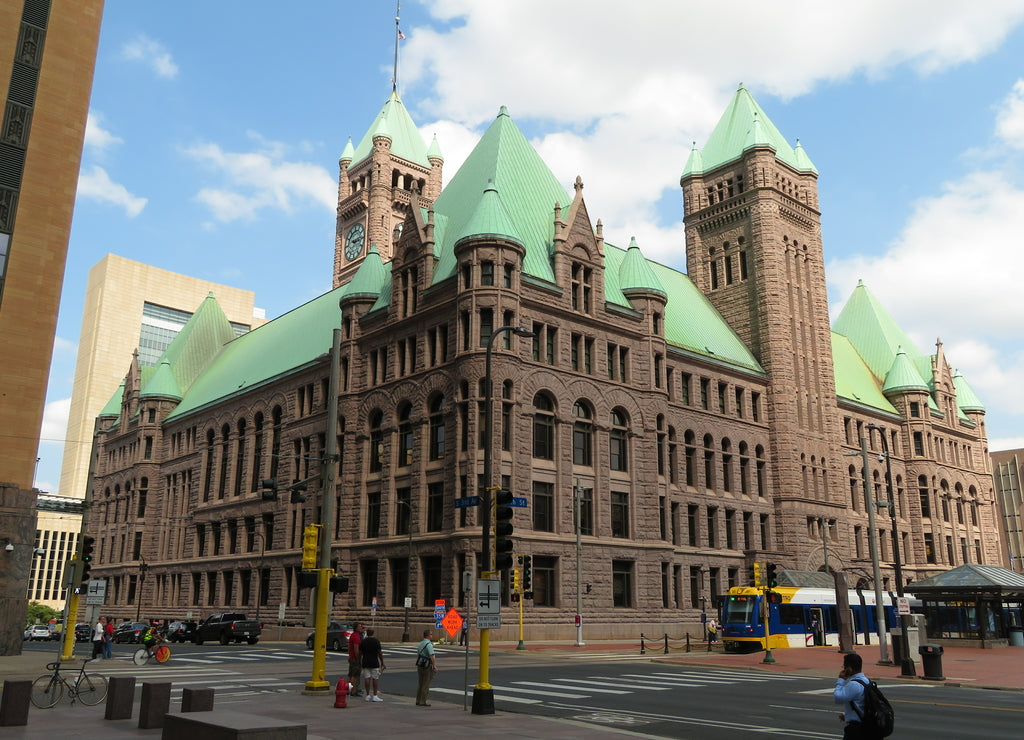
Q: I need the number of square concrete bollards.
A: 4